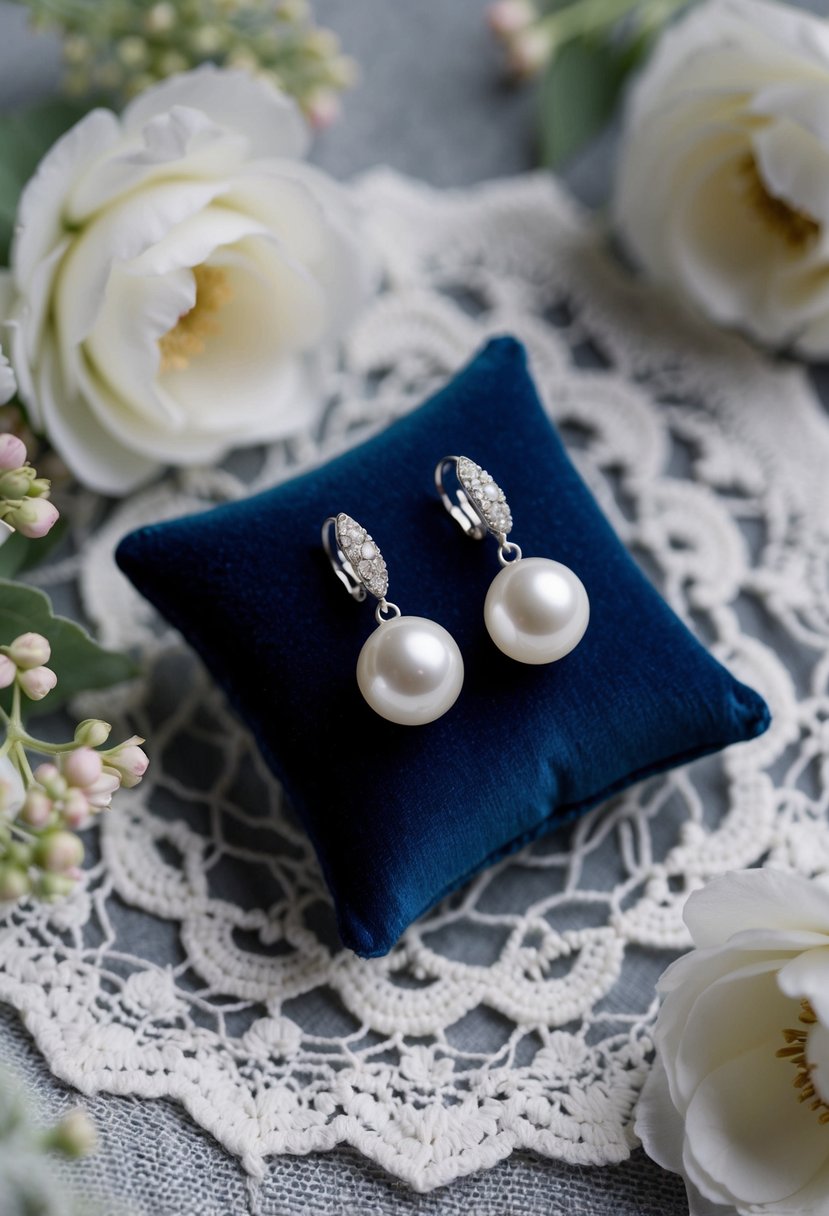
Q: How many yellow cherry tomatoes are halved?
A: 0